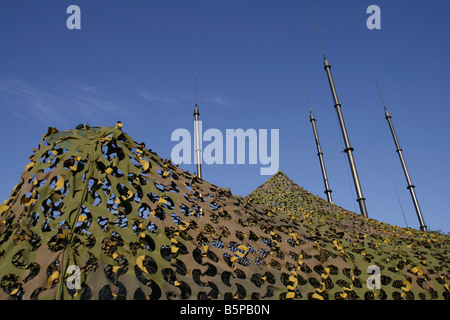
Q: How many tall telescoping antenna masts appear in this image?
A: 4